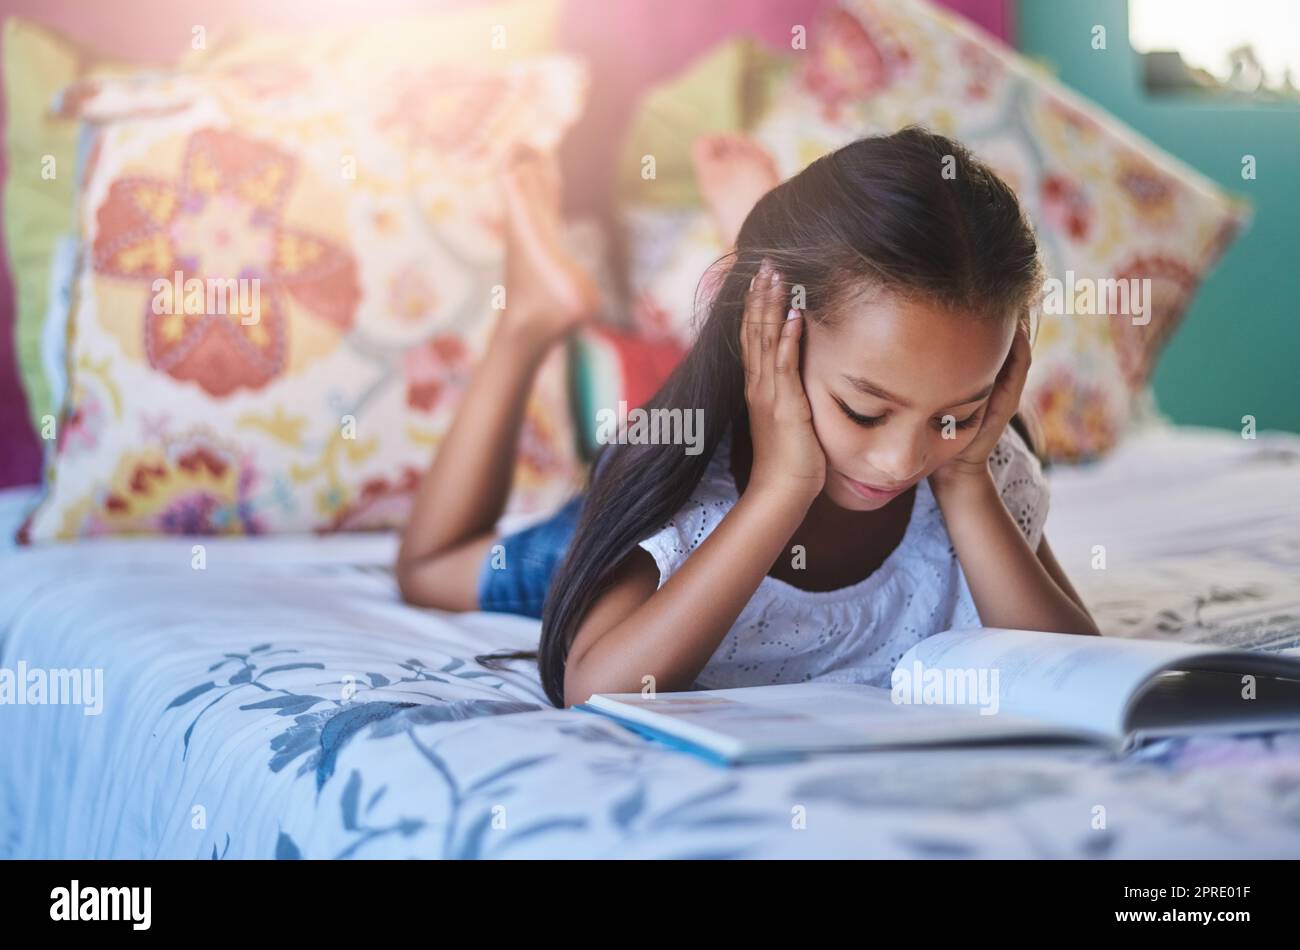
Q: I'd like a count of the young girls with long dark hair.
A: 1